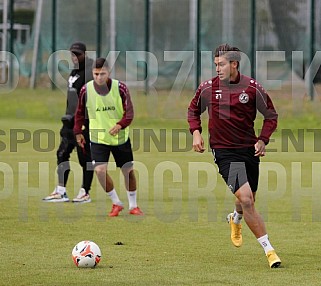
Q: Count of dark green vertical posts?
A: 7